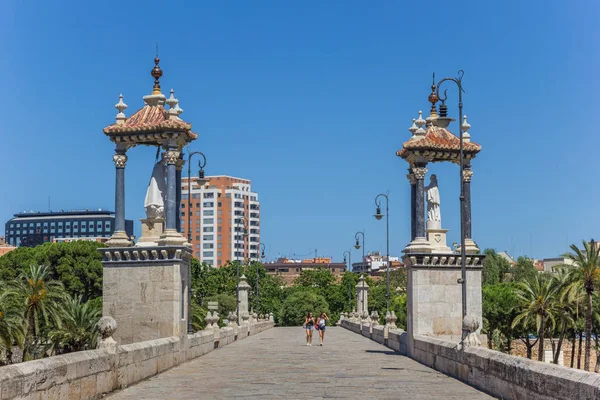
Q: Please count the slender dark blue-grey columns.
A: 6